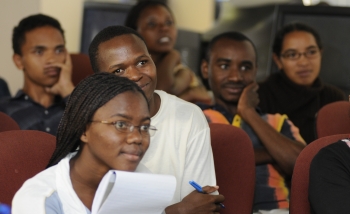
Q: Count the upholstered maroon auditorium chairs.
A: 6